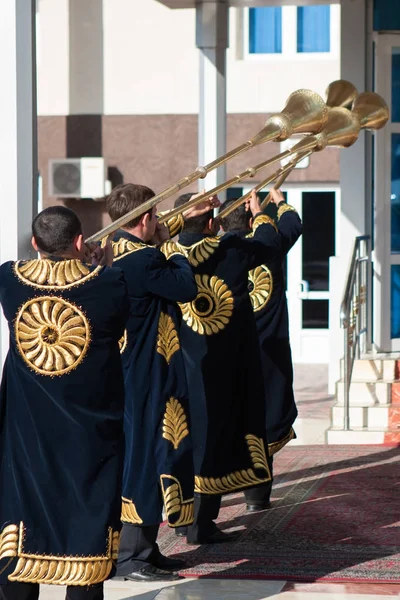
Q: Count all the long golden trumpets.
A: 4